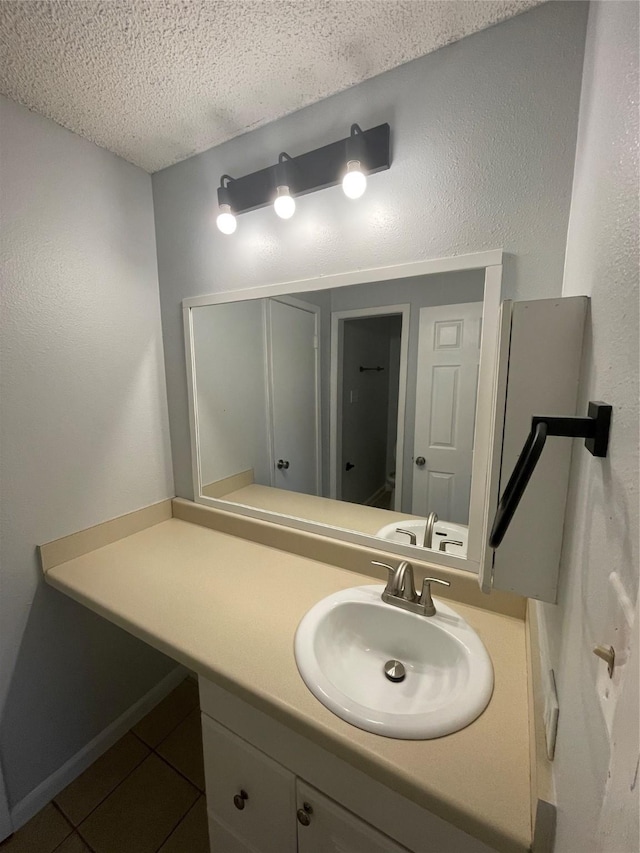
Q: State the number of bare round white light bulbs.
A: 3